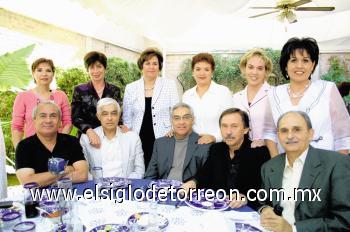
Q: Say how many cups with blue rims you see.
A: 5